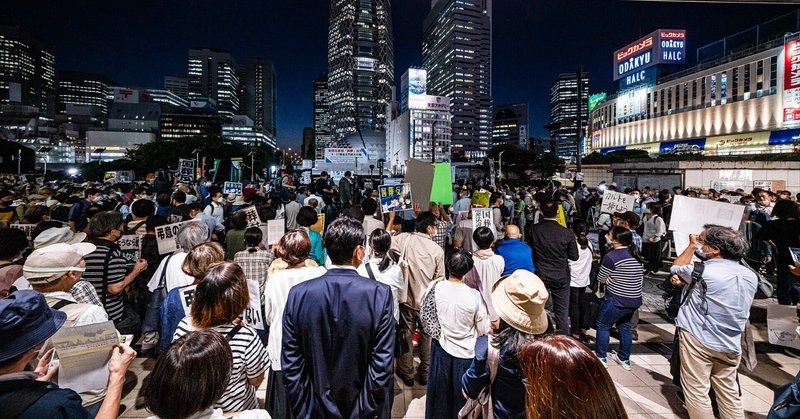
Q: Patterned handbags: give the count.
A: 1